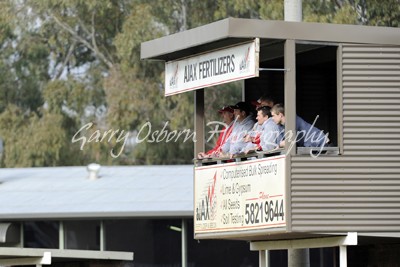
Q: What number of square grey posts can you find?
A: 2